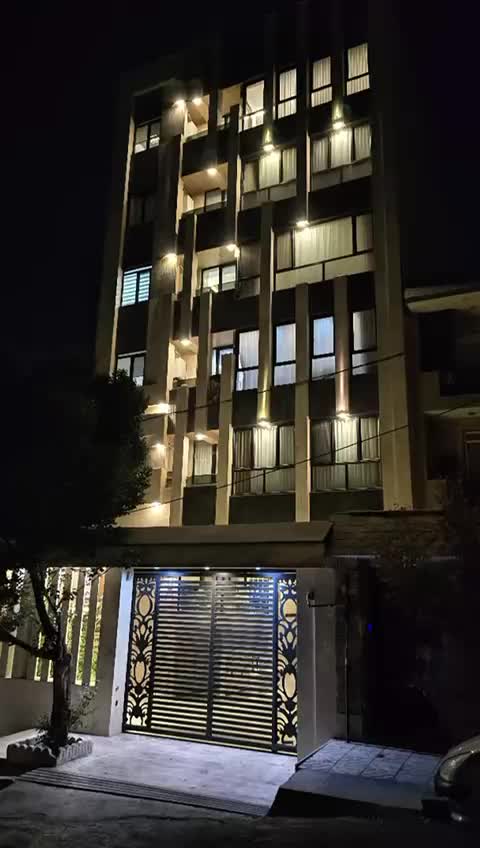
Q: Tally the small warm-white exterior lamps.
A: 15